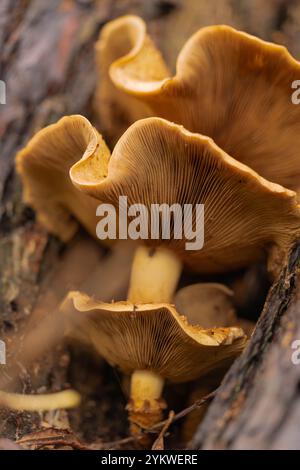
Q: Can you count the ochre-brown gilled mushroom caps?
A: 3